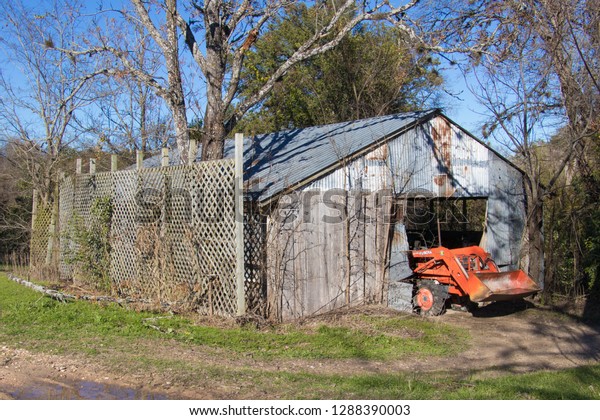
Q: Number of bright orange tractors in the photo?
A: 1